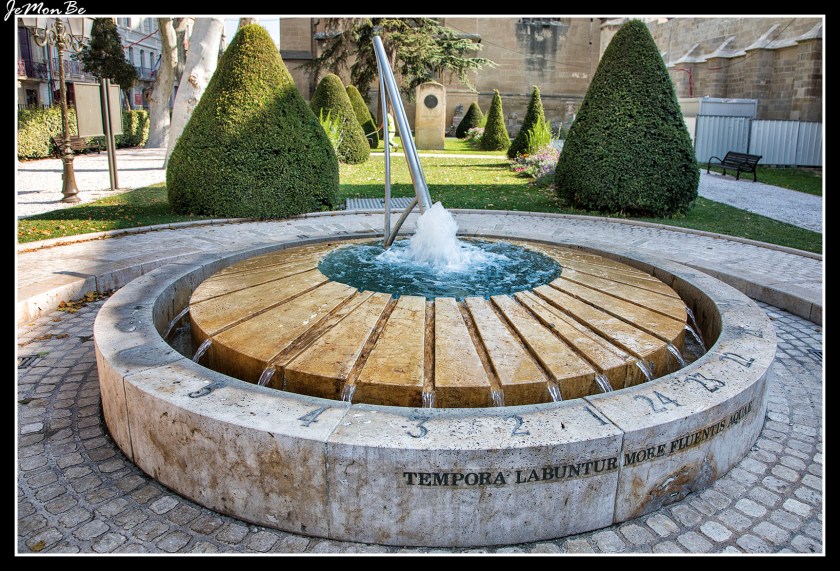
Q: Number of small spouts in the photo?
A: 12